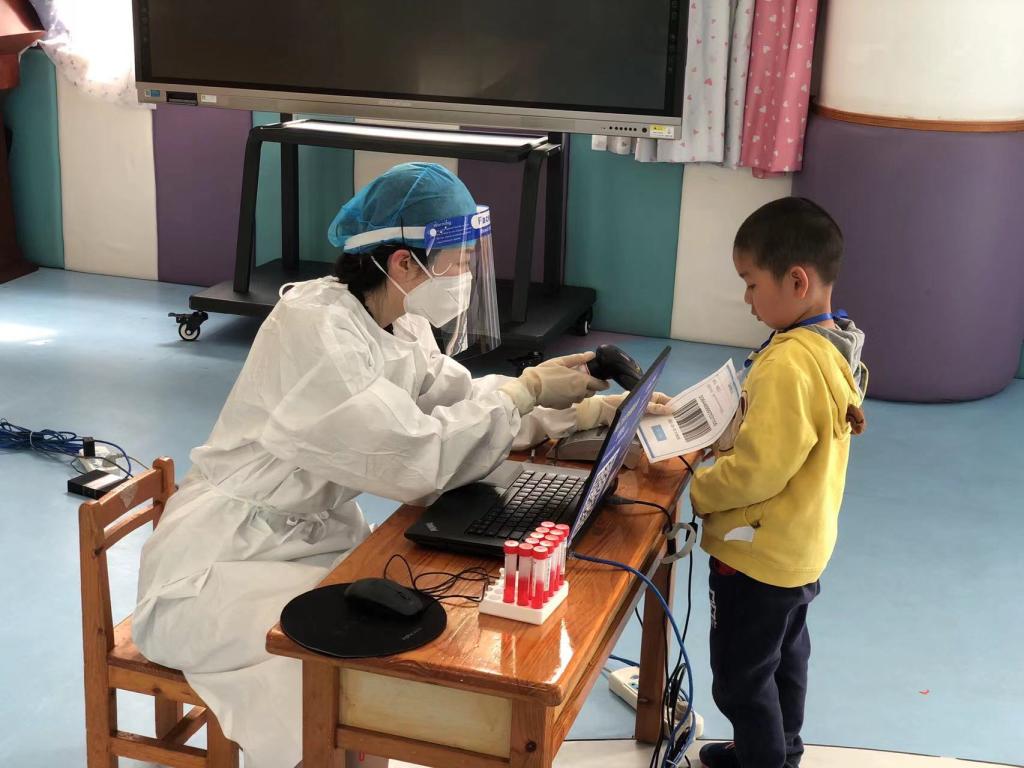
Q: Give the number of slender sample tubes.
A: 11